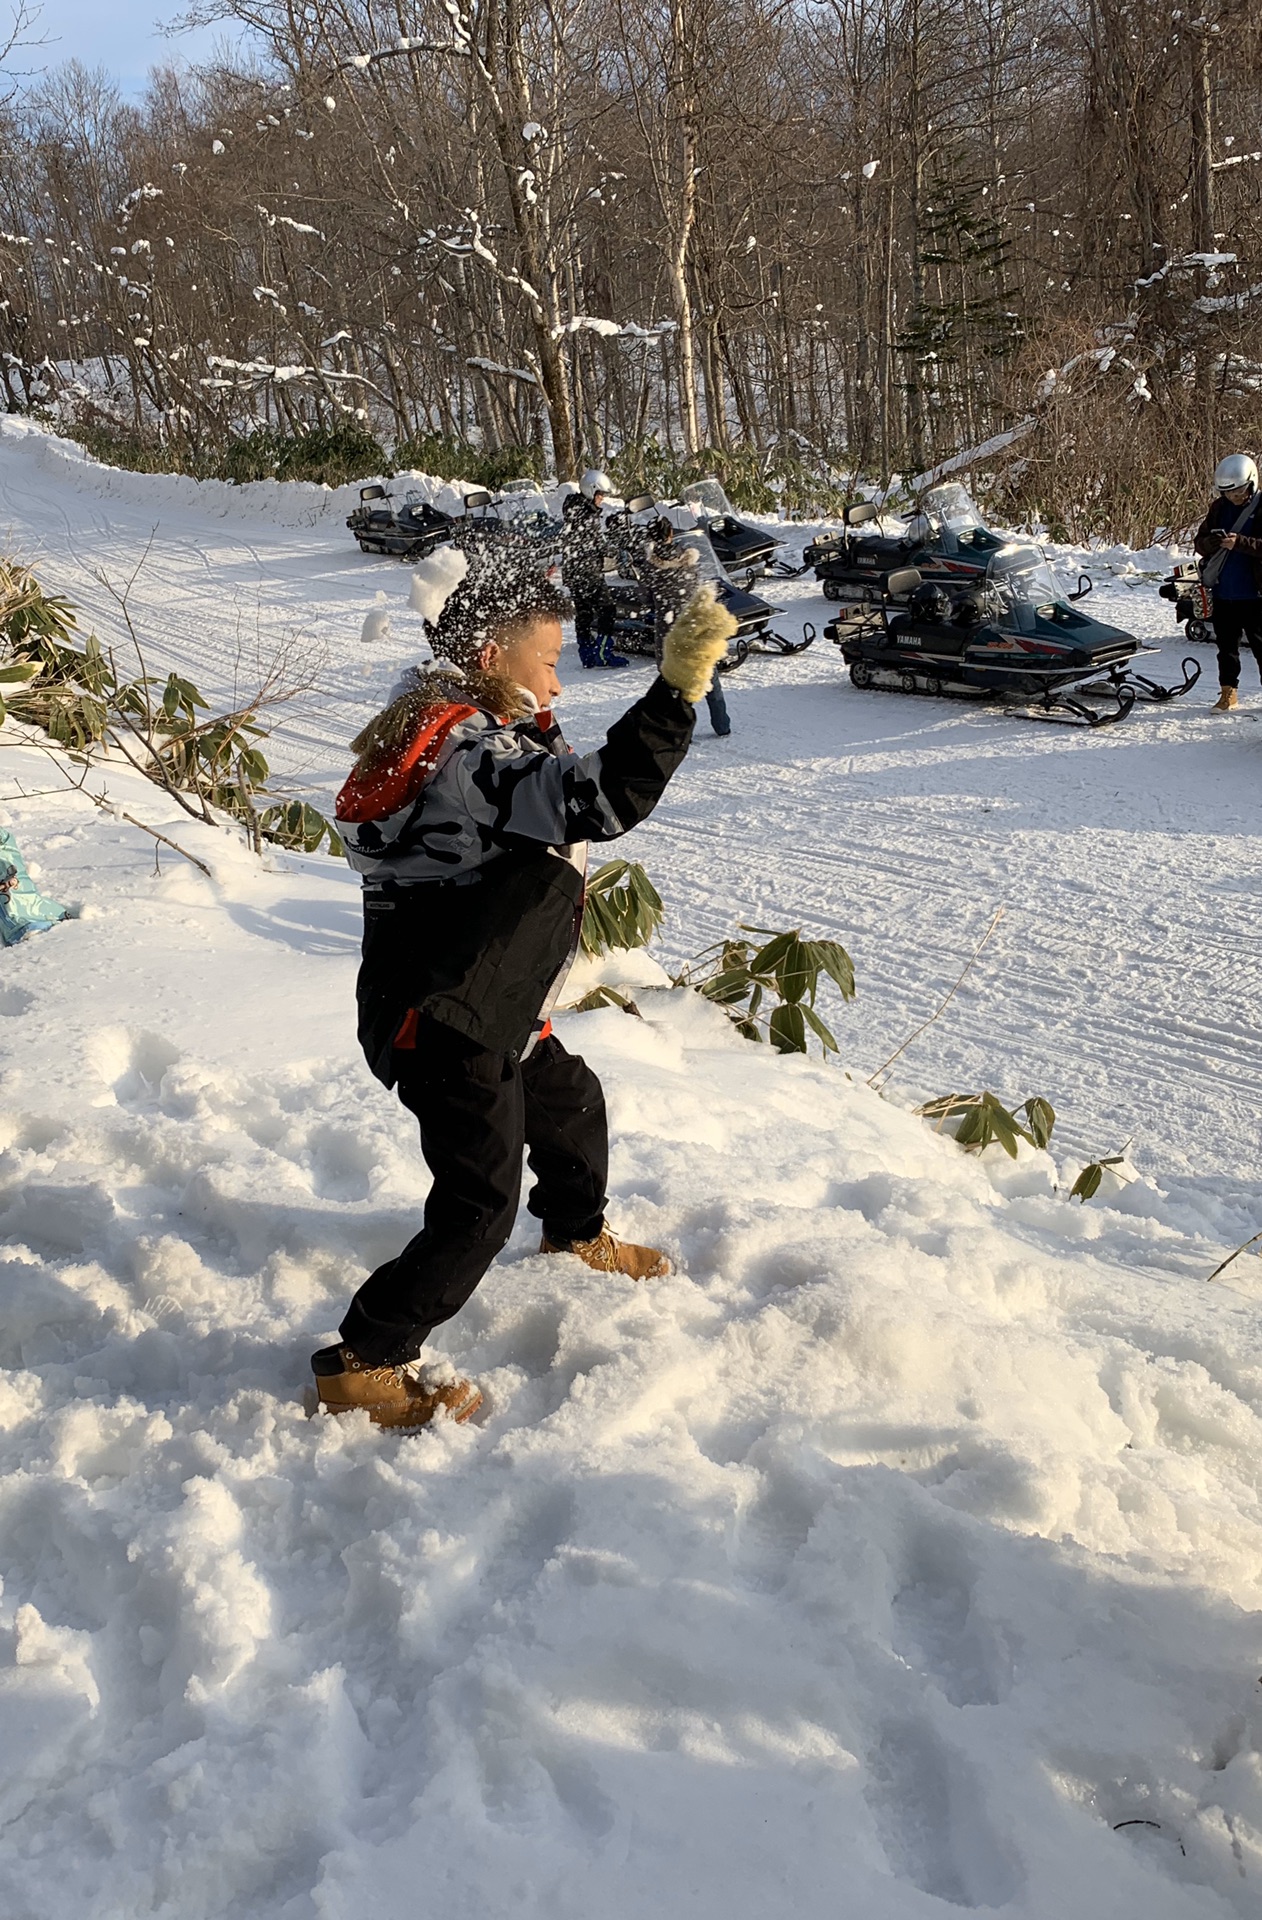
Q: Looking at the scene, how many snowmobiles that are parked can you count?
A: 7